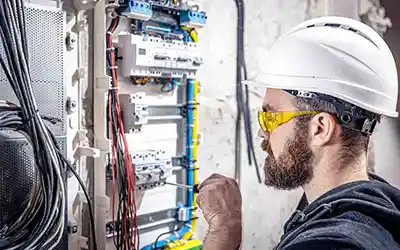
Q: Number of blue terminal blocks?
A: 2